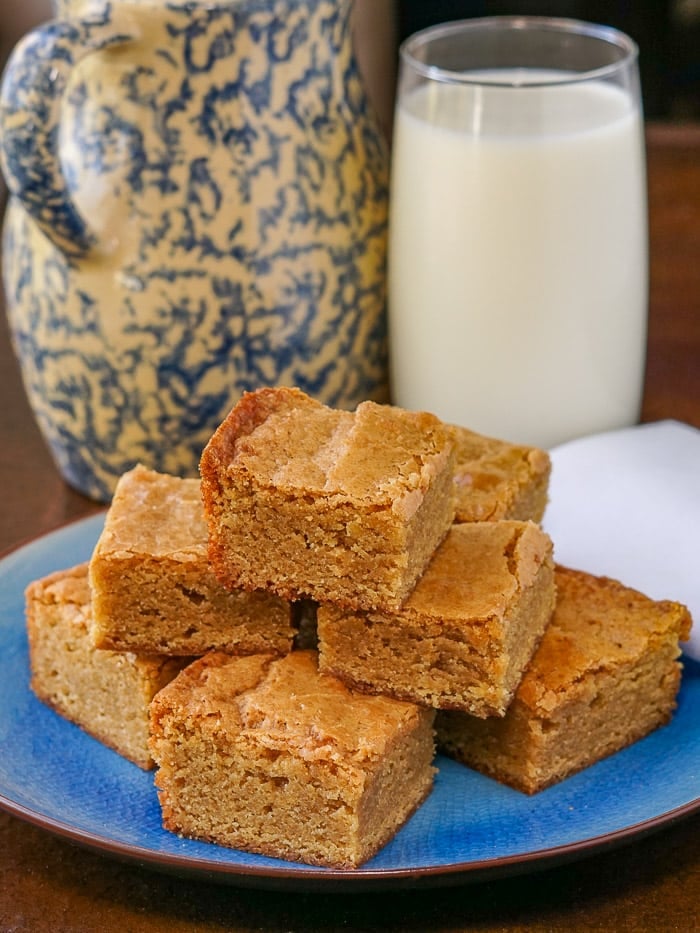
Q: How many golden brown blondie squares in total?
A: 7